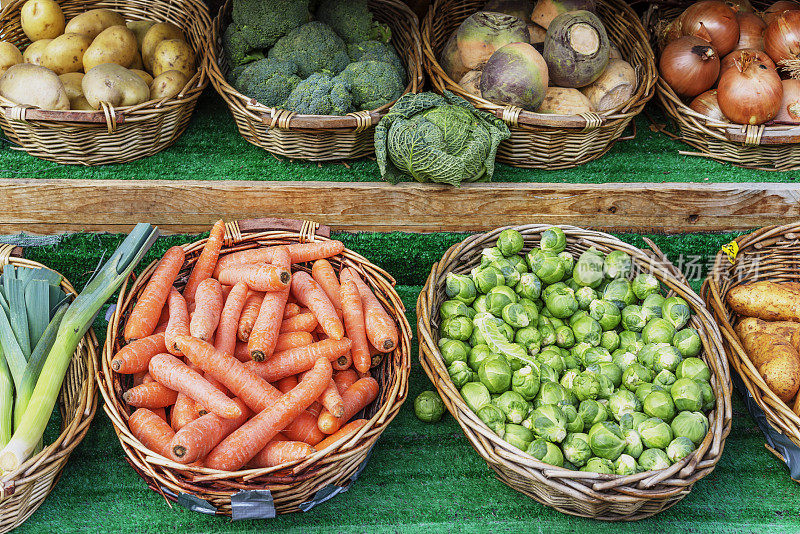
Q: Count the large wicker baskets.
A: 8